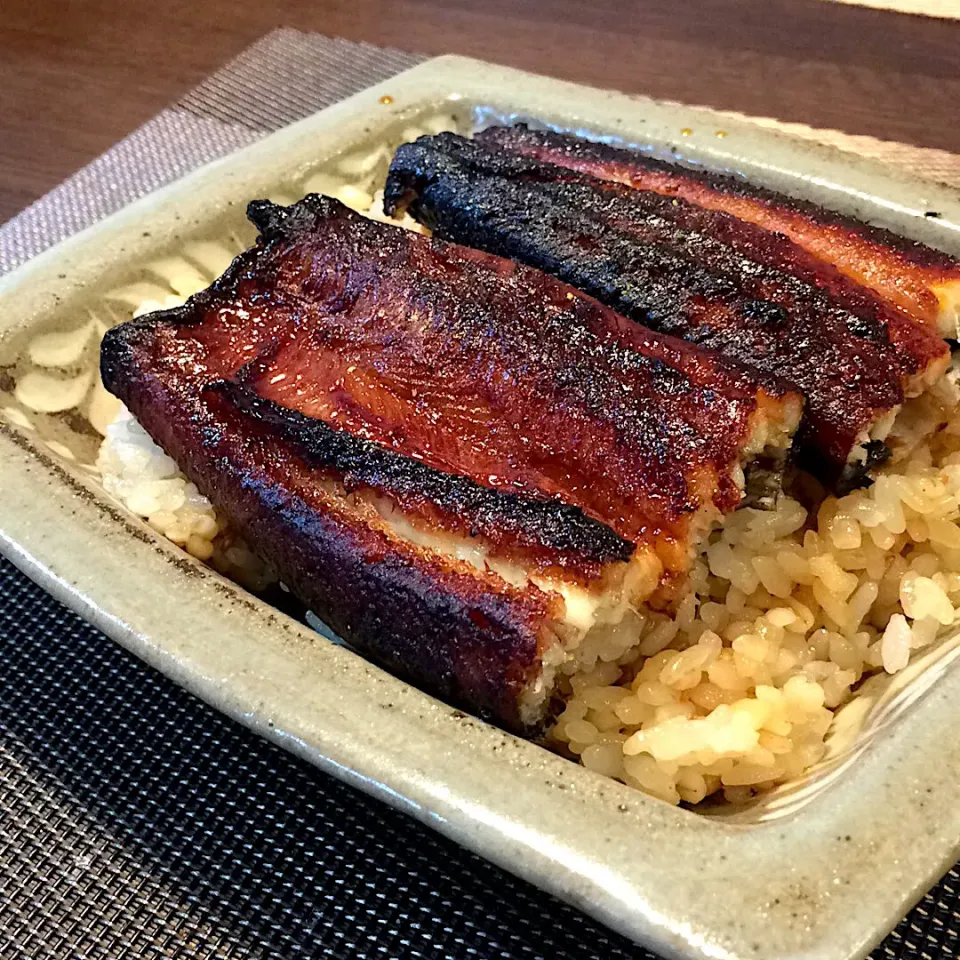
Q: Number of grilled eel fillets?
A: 2